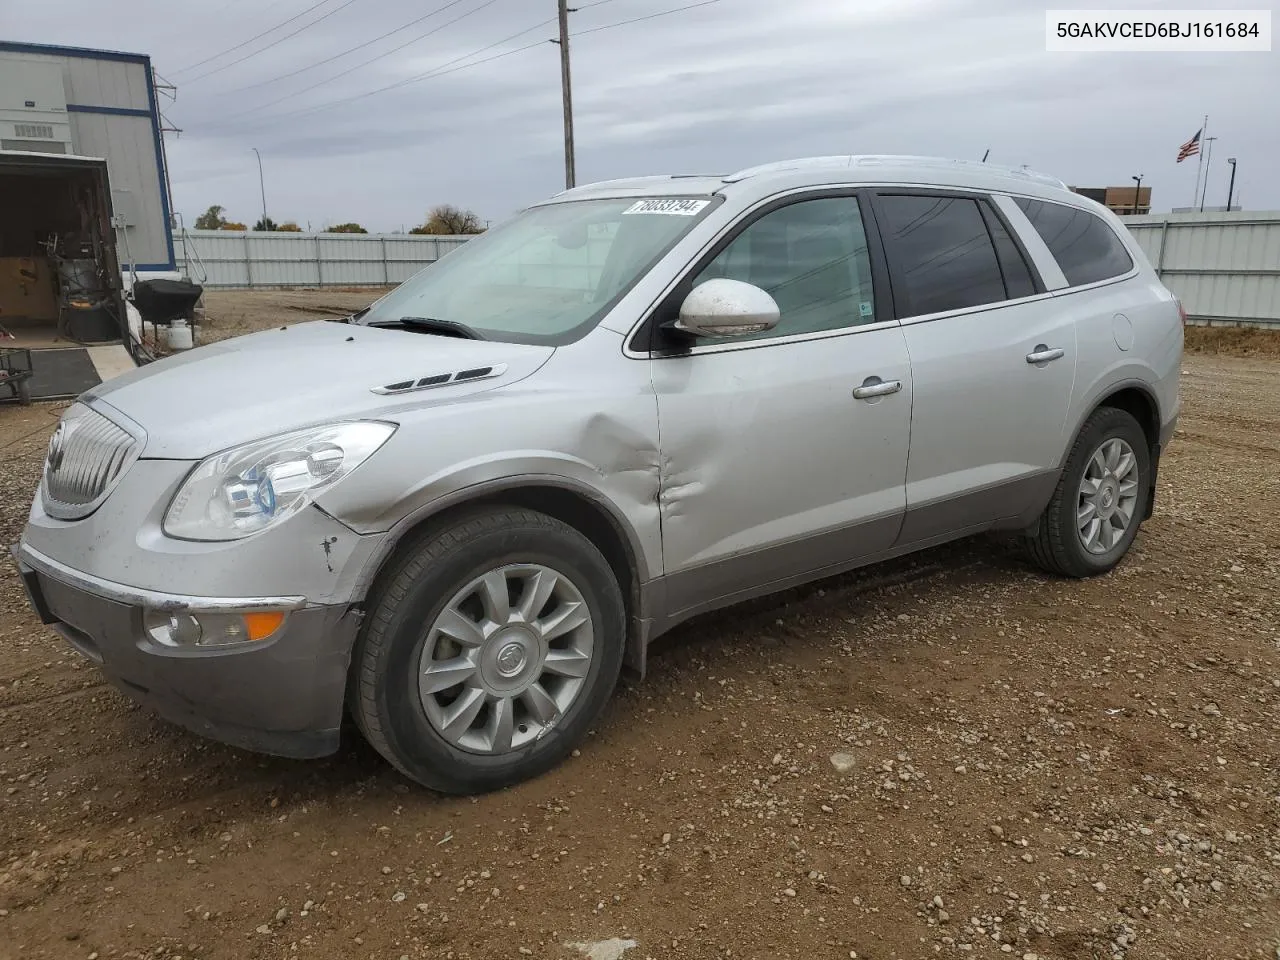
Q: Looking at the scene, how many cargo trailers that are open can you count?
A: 1